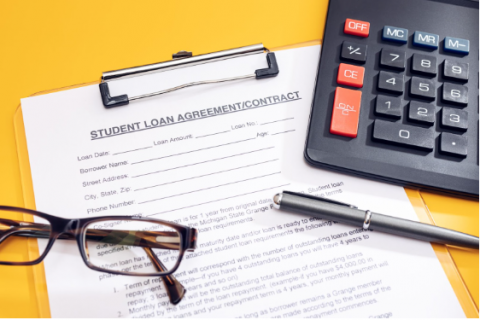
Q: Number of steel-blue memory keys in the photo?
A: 3